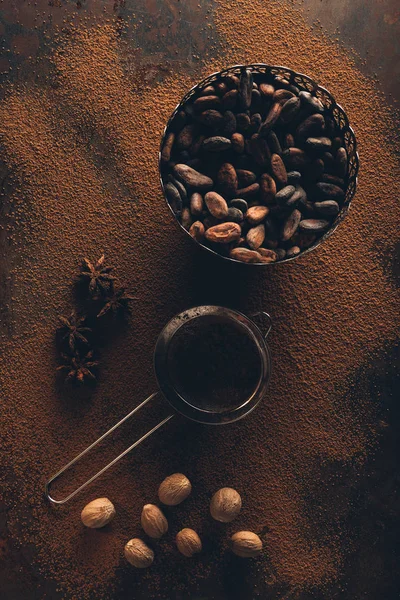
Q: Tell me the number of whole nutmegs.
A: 7